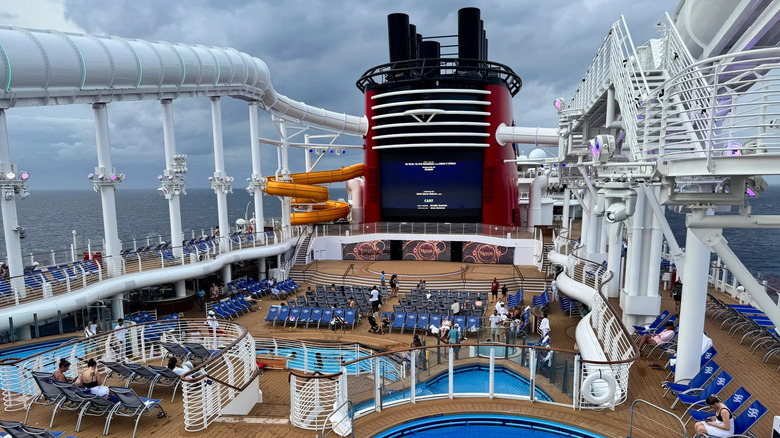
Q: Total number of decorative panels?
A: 3